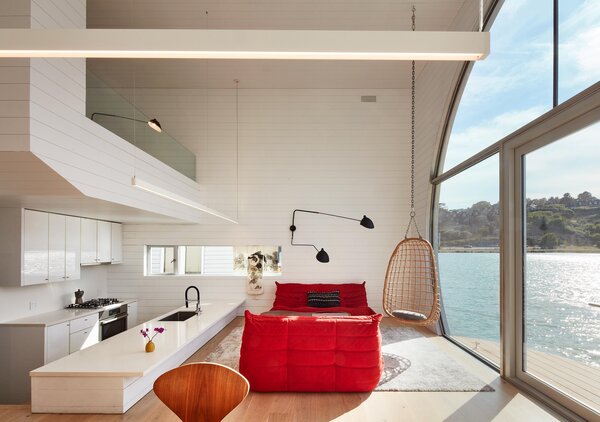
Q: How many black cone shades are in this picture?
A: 3